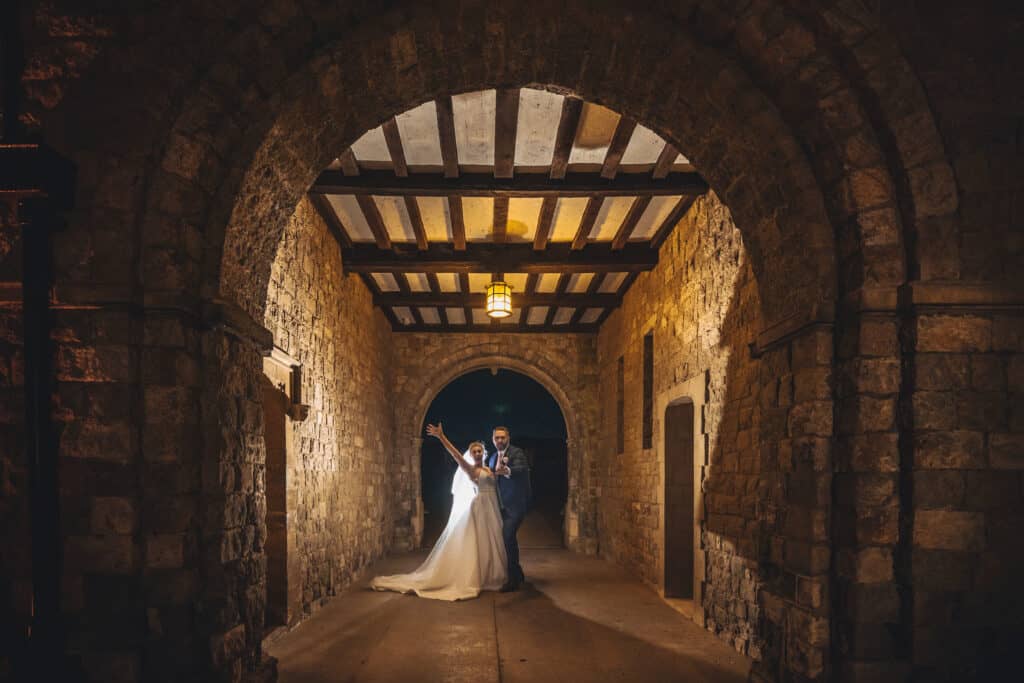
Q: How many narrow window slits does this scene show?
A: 2